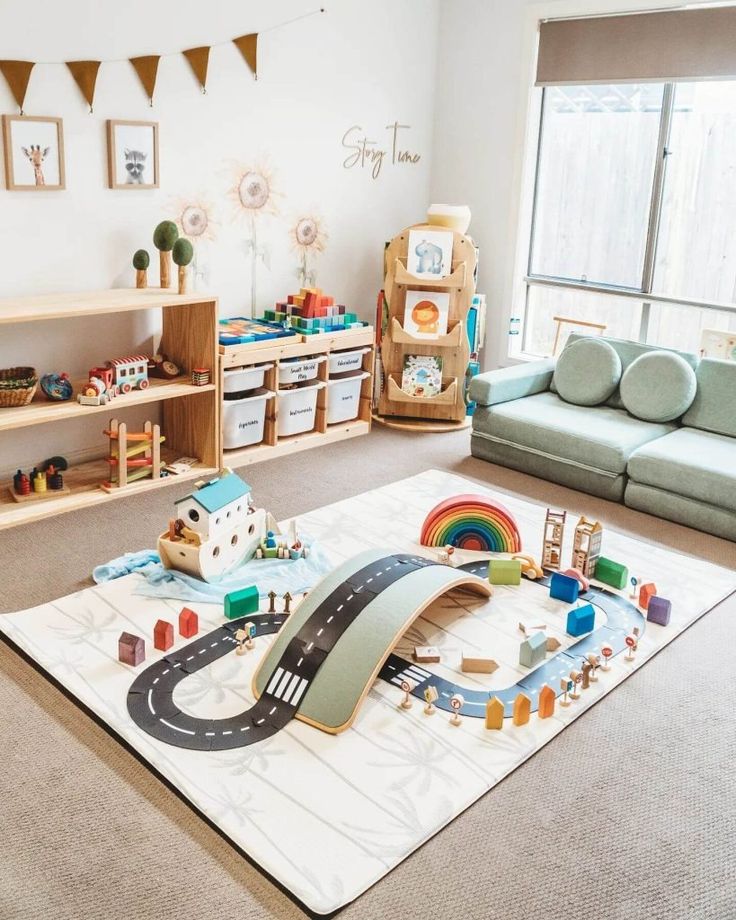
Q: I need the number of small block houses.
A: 14